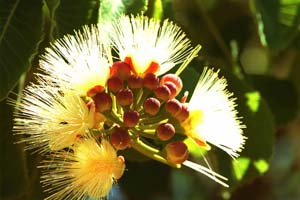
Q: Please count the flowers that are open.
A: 5